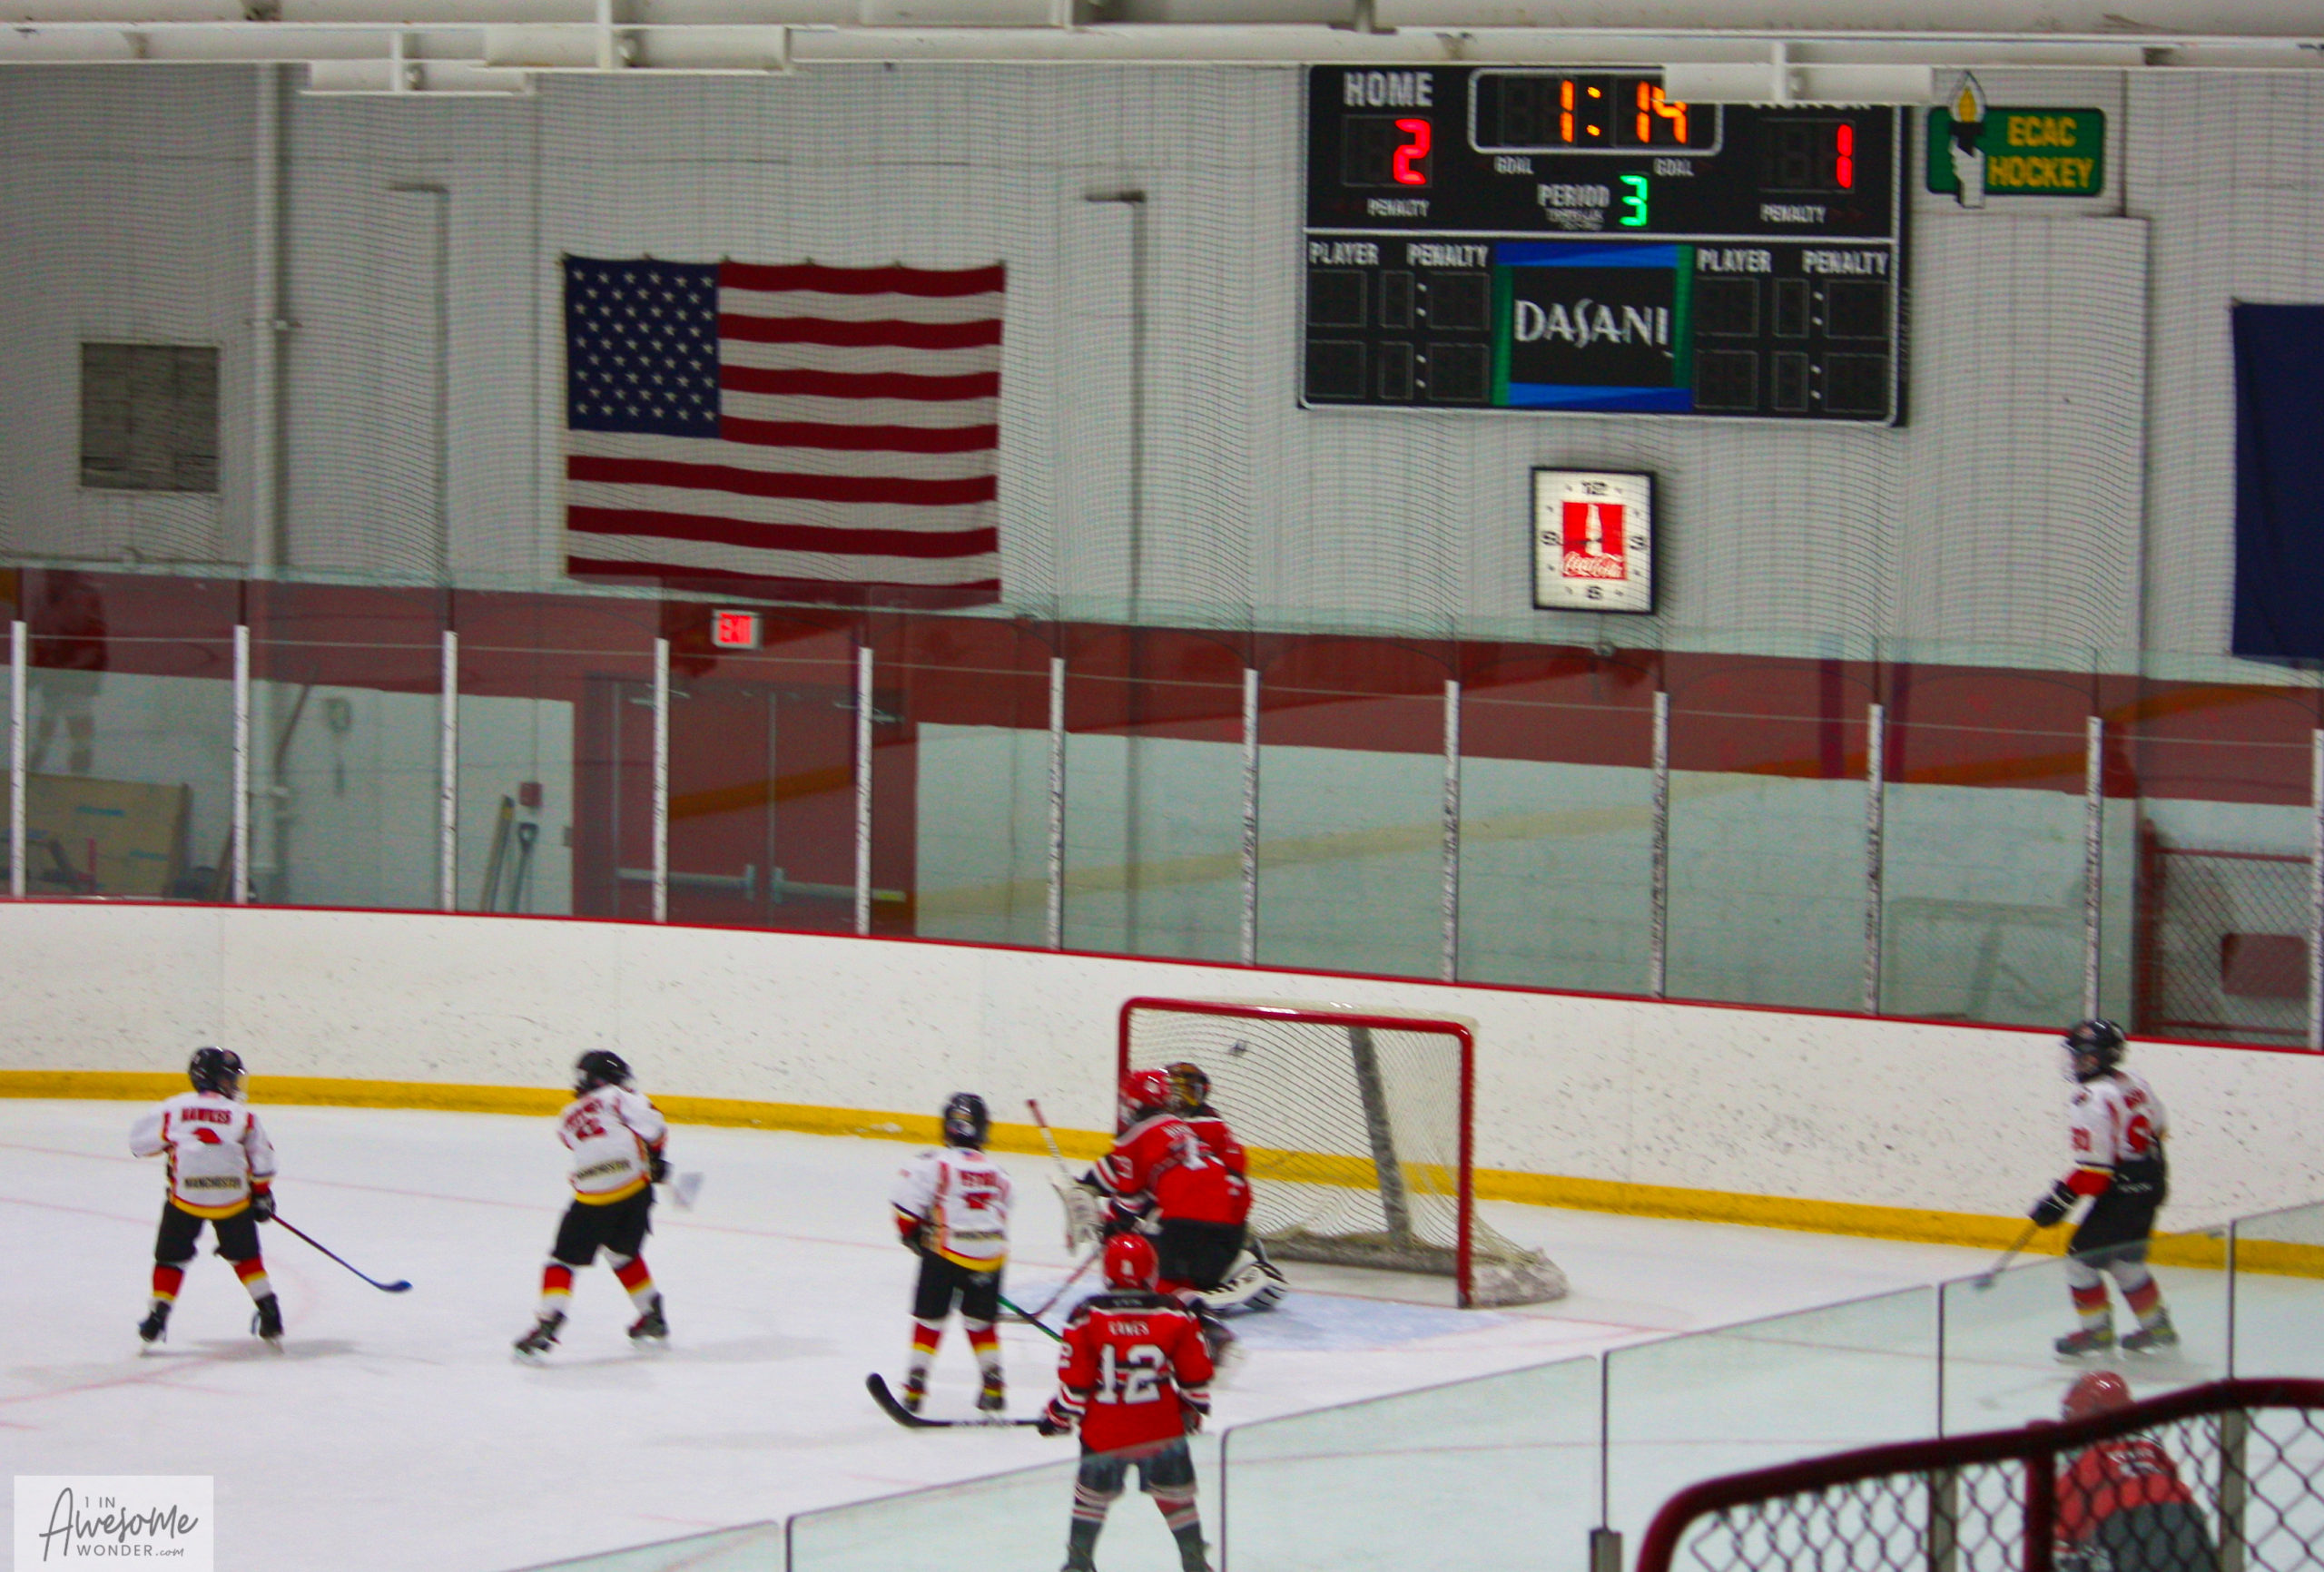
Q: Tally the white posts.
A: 12